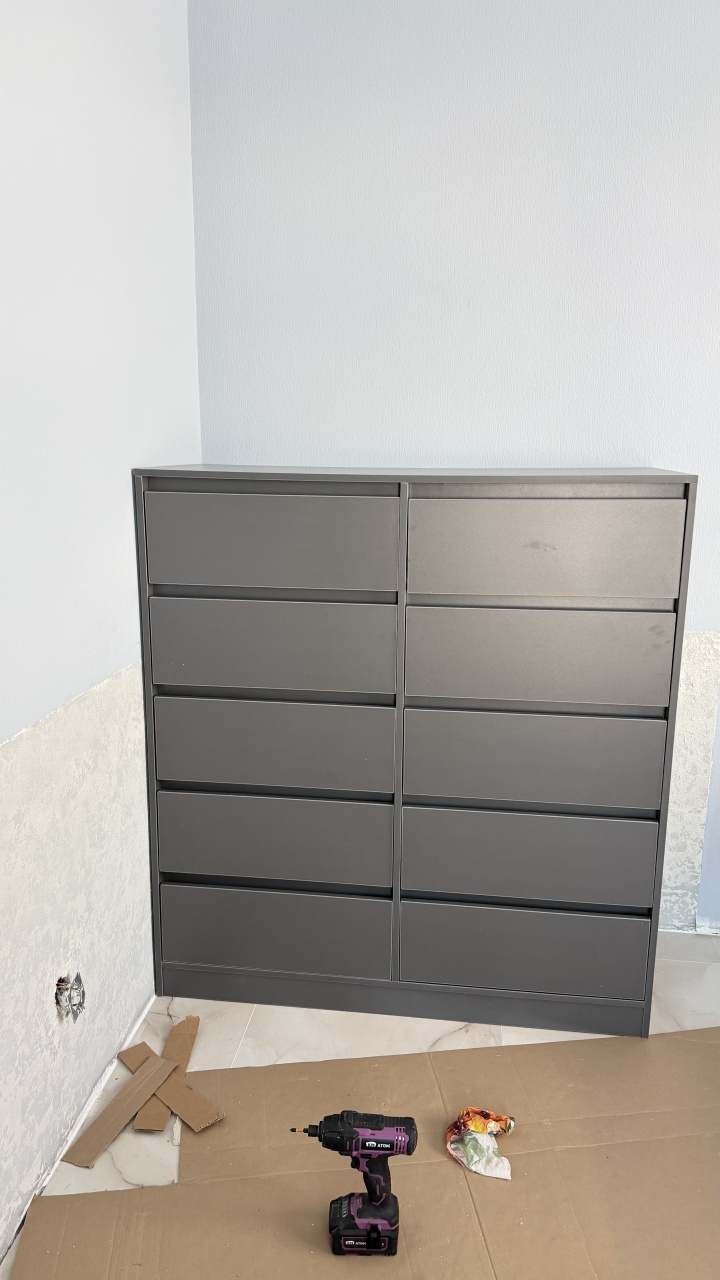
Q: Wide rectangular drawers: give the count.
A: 10